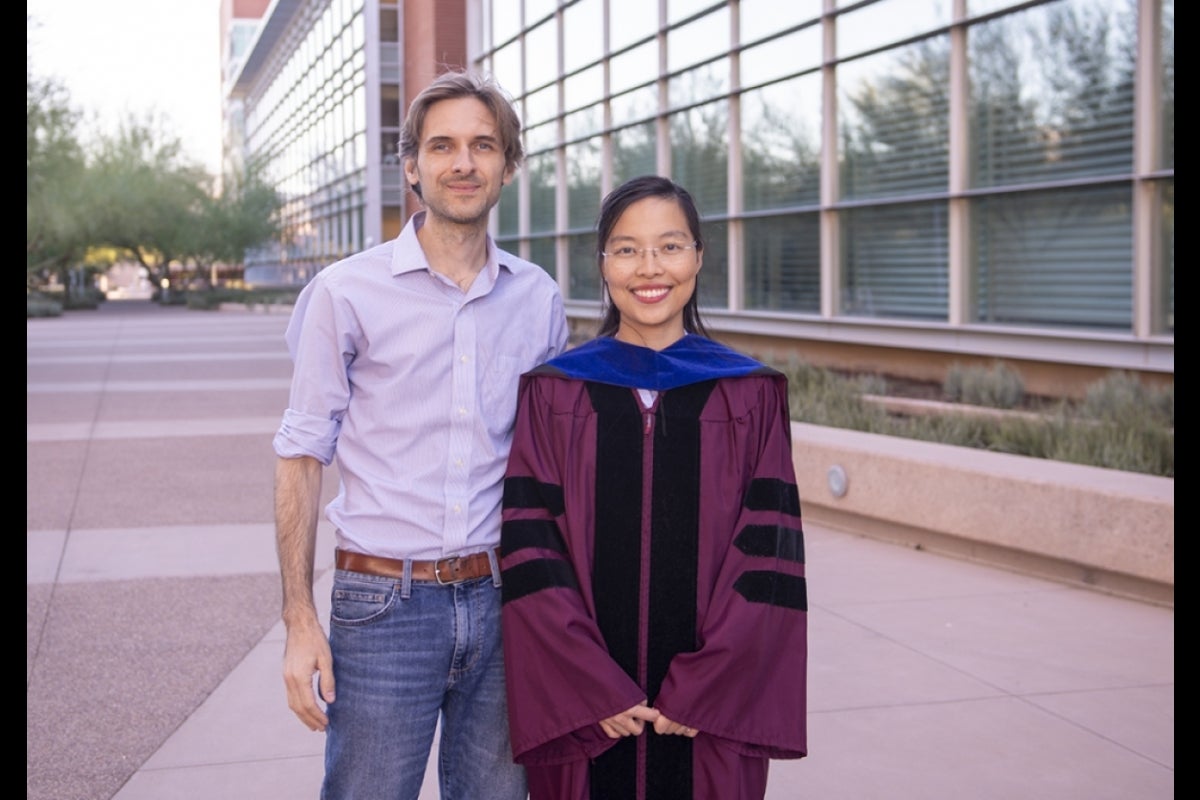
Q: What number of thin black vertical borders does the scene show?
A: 2